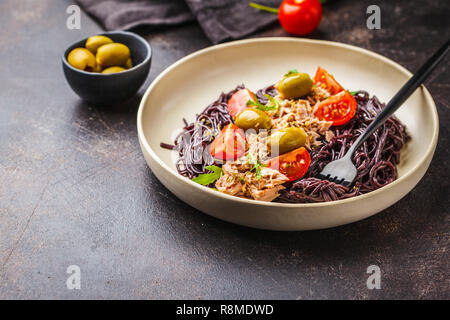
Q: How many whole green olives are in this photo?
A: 7